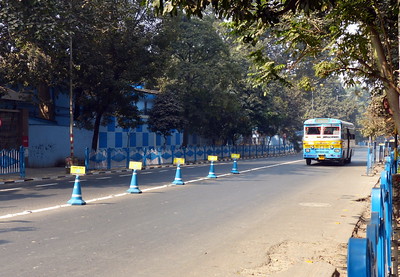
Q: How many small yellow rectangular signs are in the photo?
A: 5